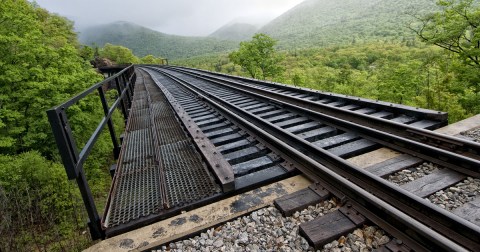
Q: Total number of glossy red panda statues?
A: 0